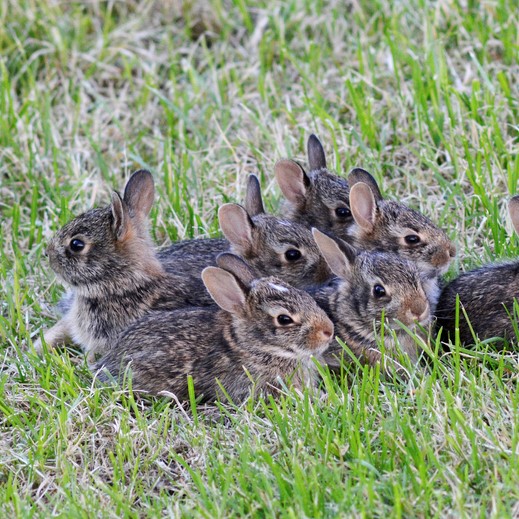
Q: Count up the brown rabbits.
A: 7